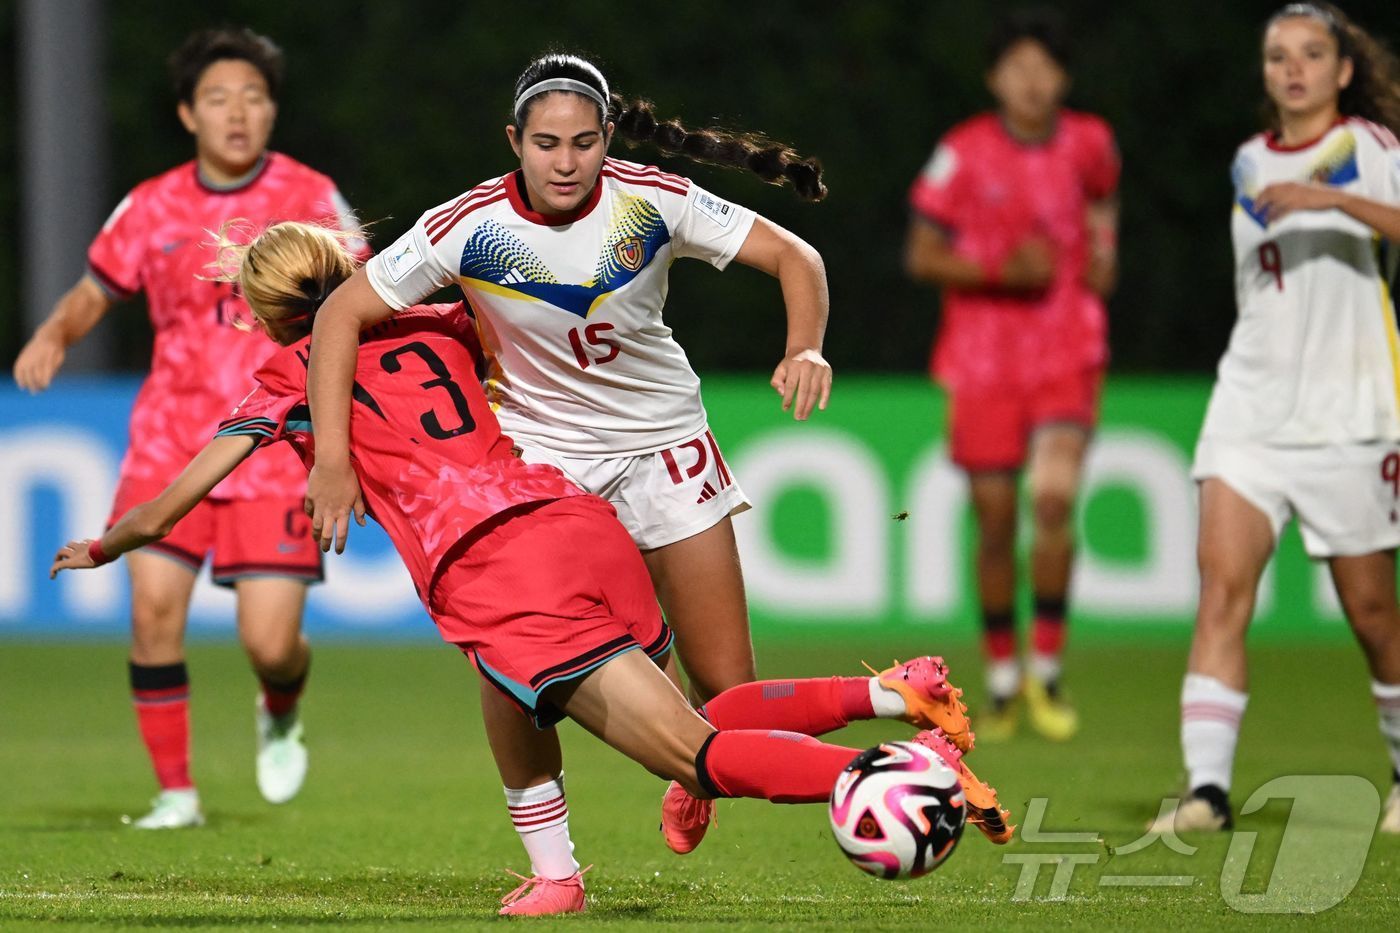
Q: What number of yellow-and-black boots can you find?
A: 2